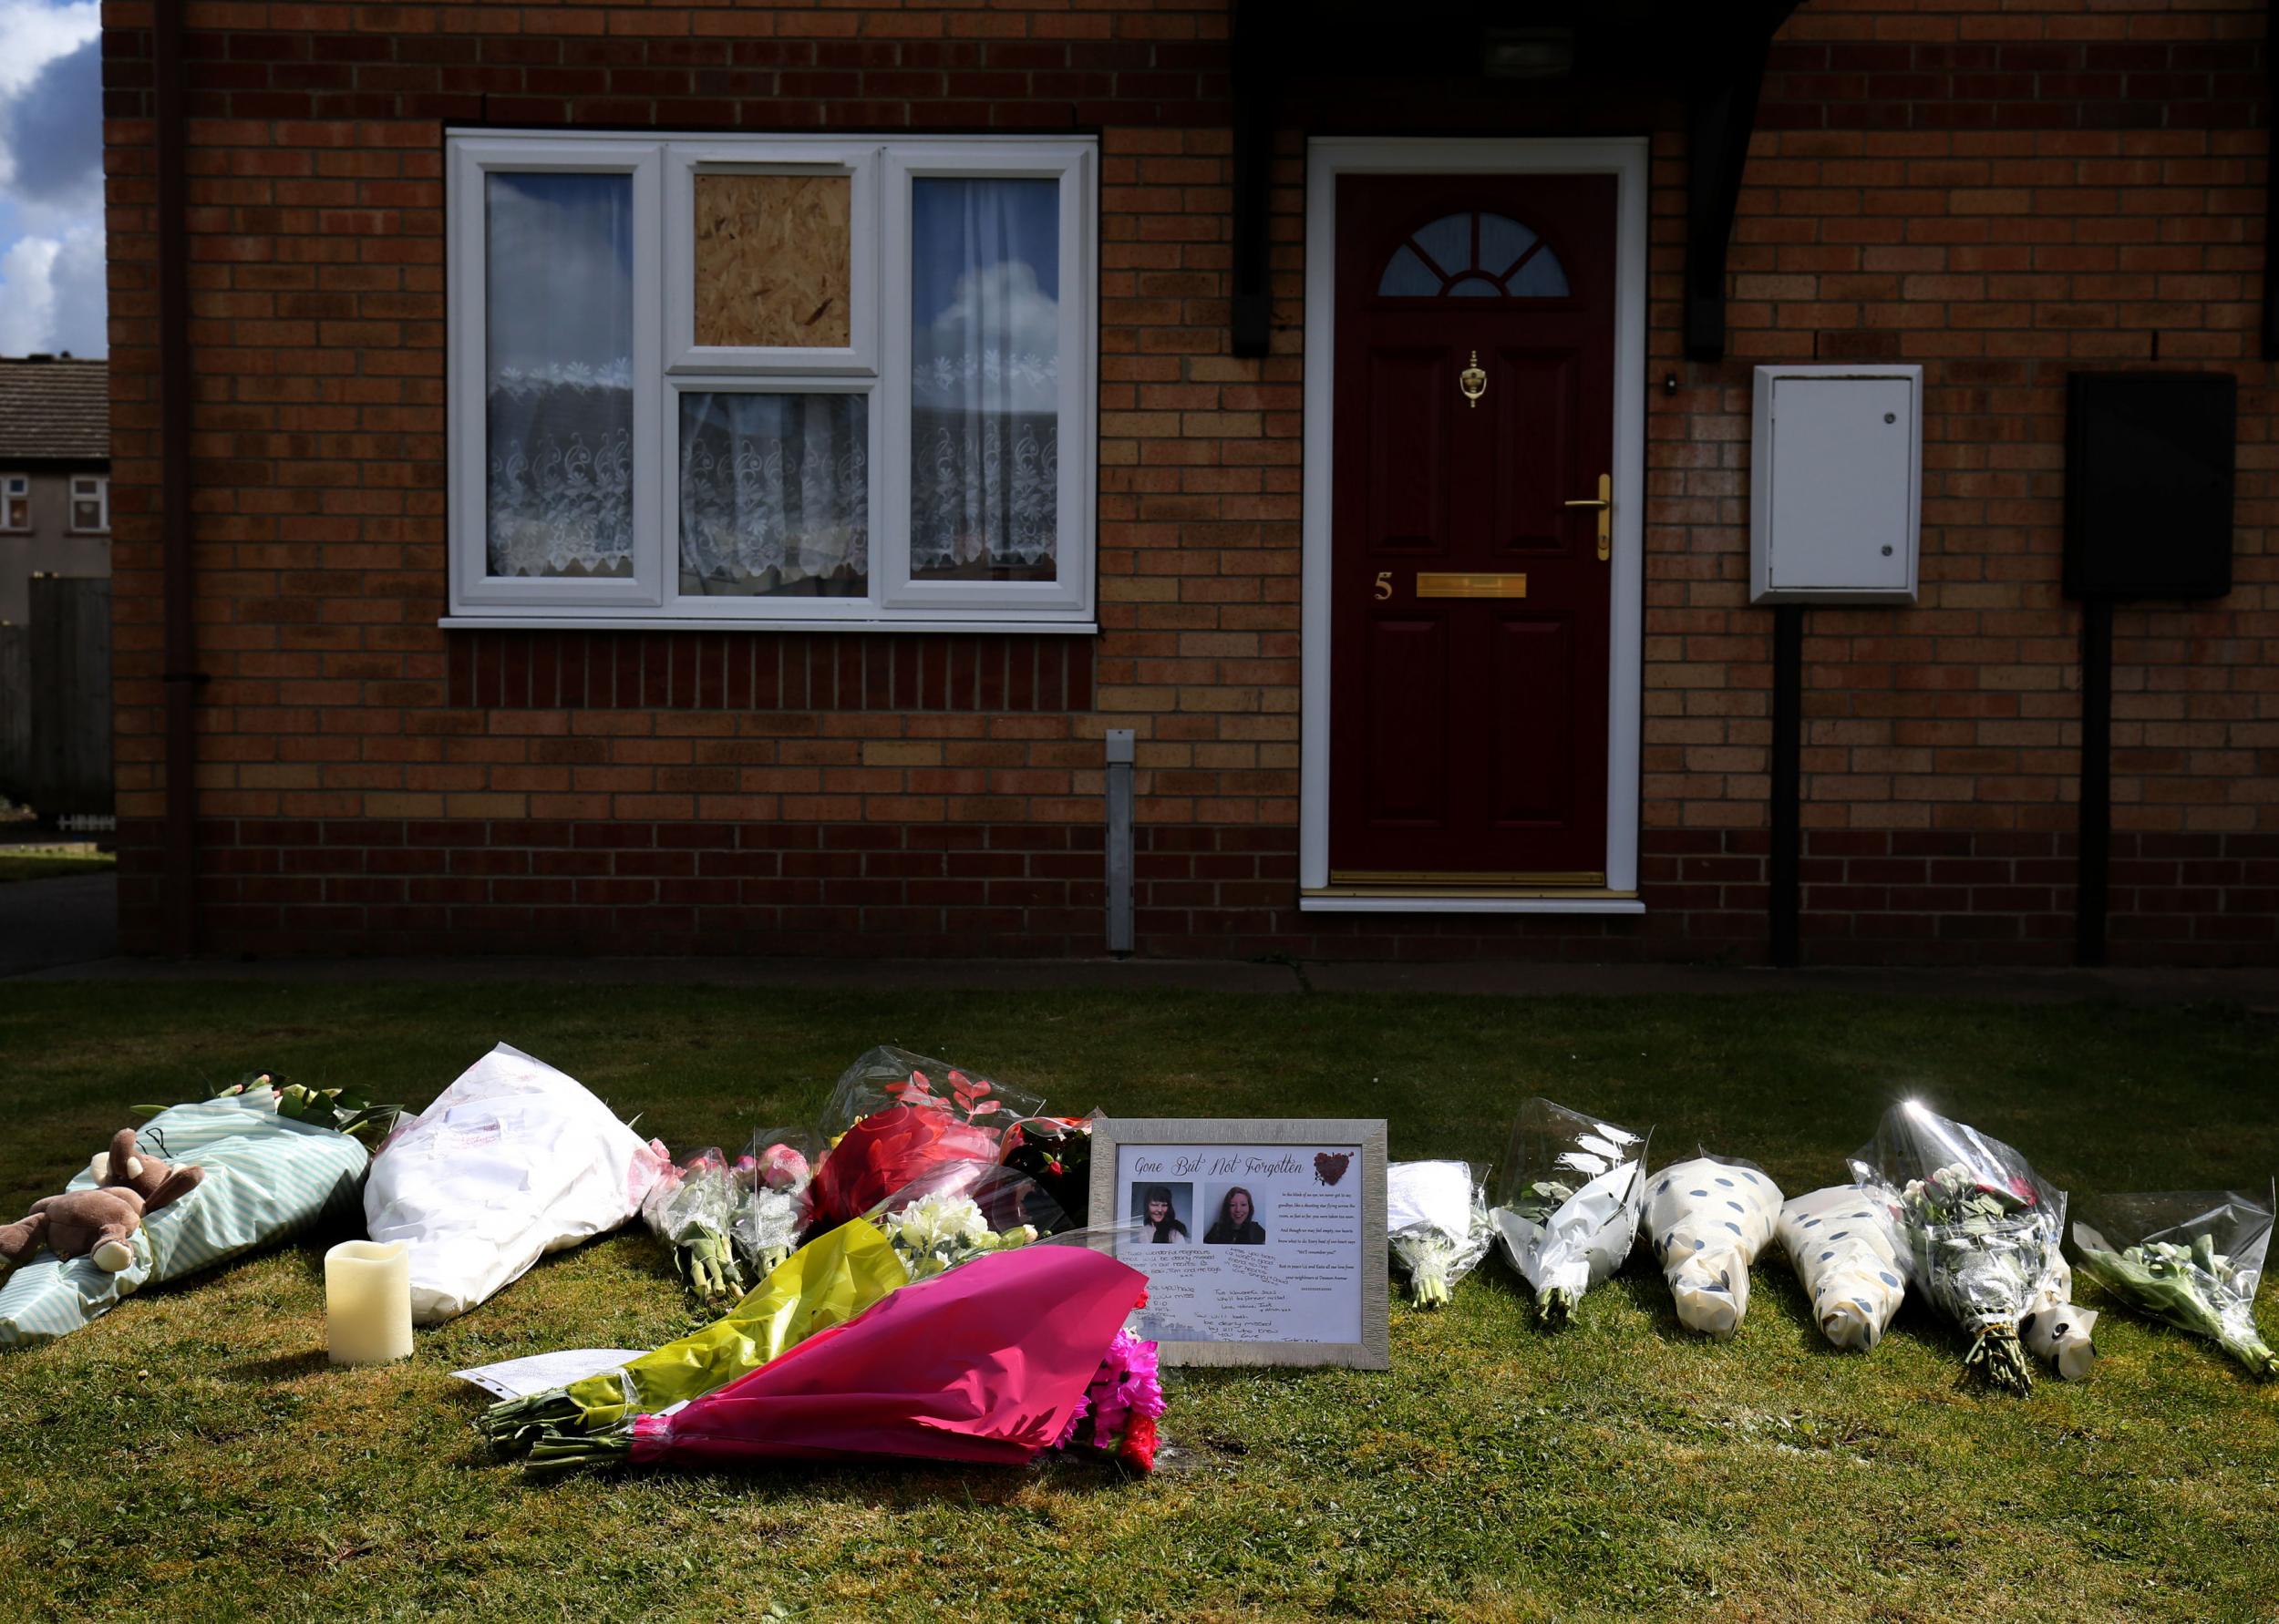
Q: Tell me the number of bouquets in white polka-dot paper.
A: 3